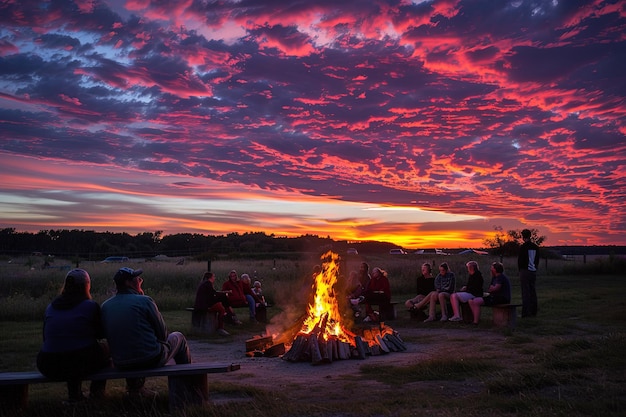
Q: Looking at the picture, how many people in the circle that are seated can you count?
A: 13